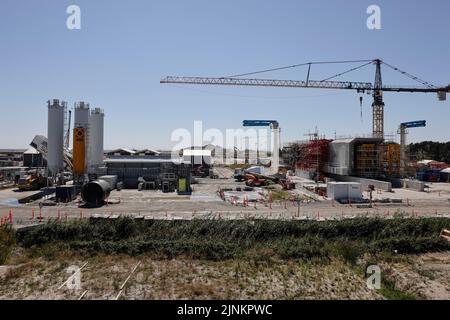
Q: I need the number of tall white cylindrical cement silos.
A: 3